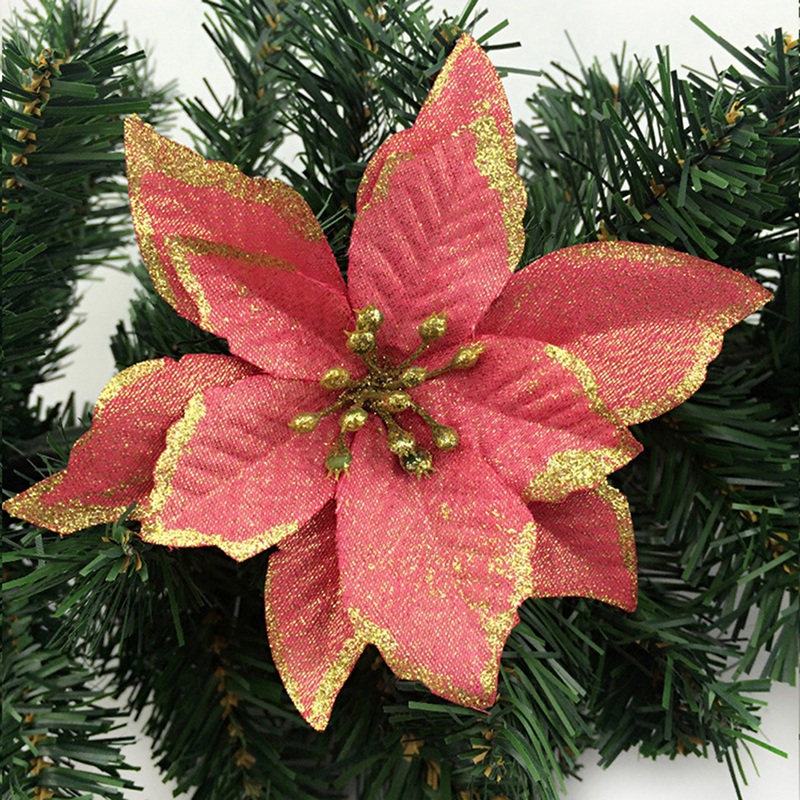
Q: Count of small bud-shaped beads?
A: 13